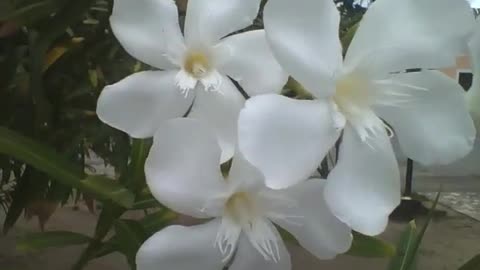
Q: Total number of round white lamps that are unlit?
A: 0